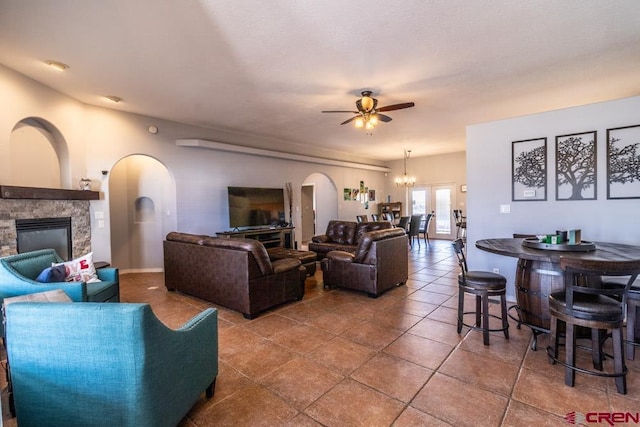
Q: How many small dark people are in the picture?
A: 0